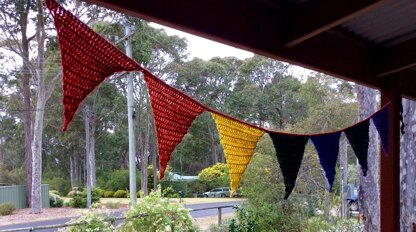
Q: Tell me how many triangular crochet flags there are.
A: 7